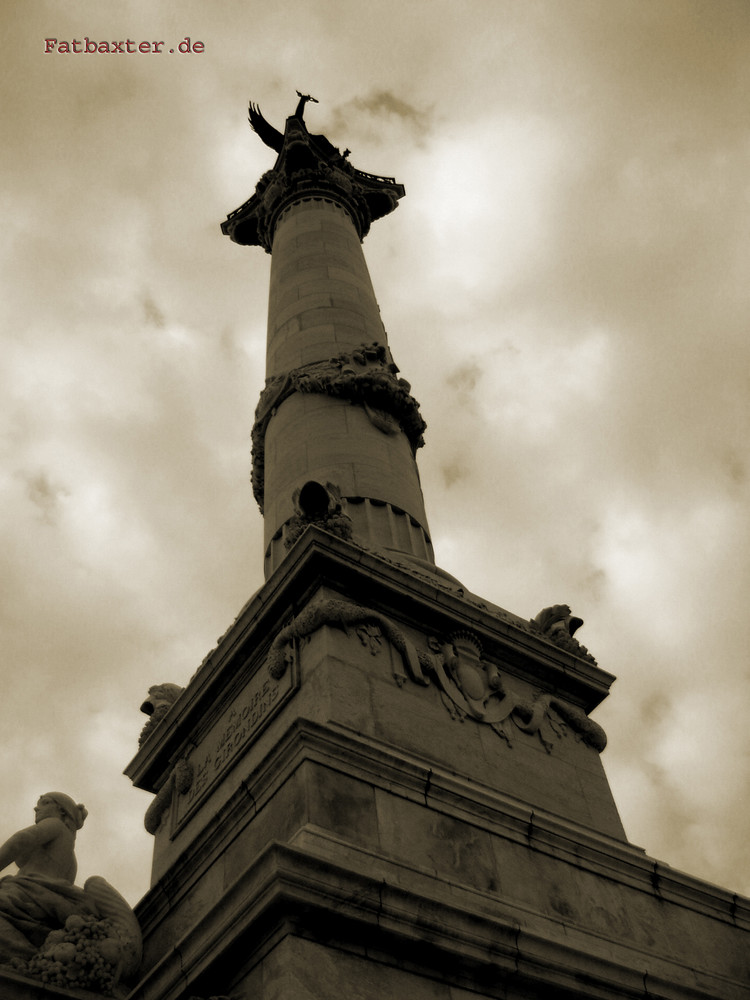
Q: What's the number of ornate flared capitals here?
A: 1